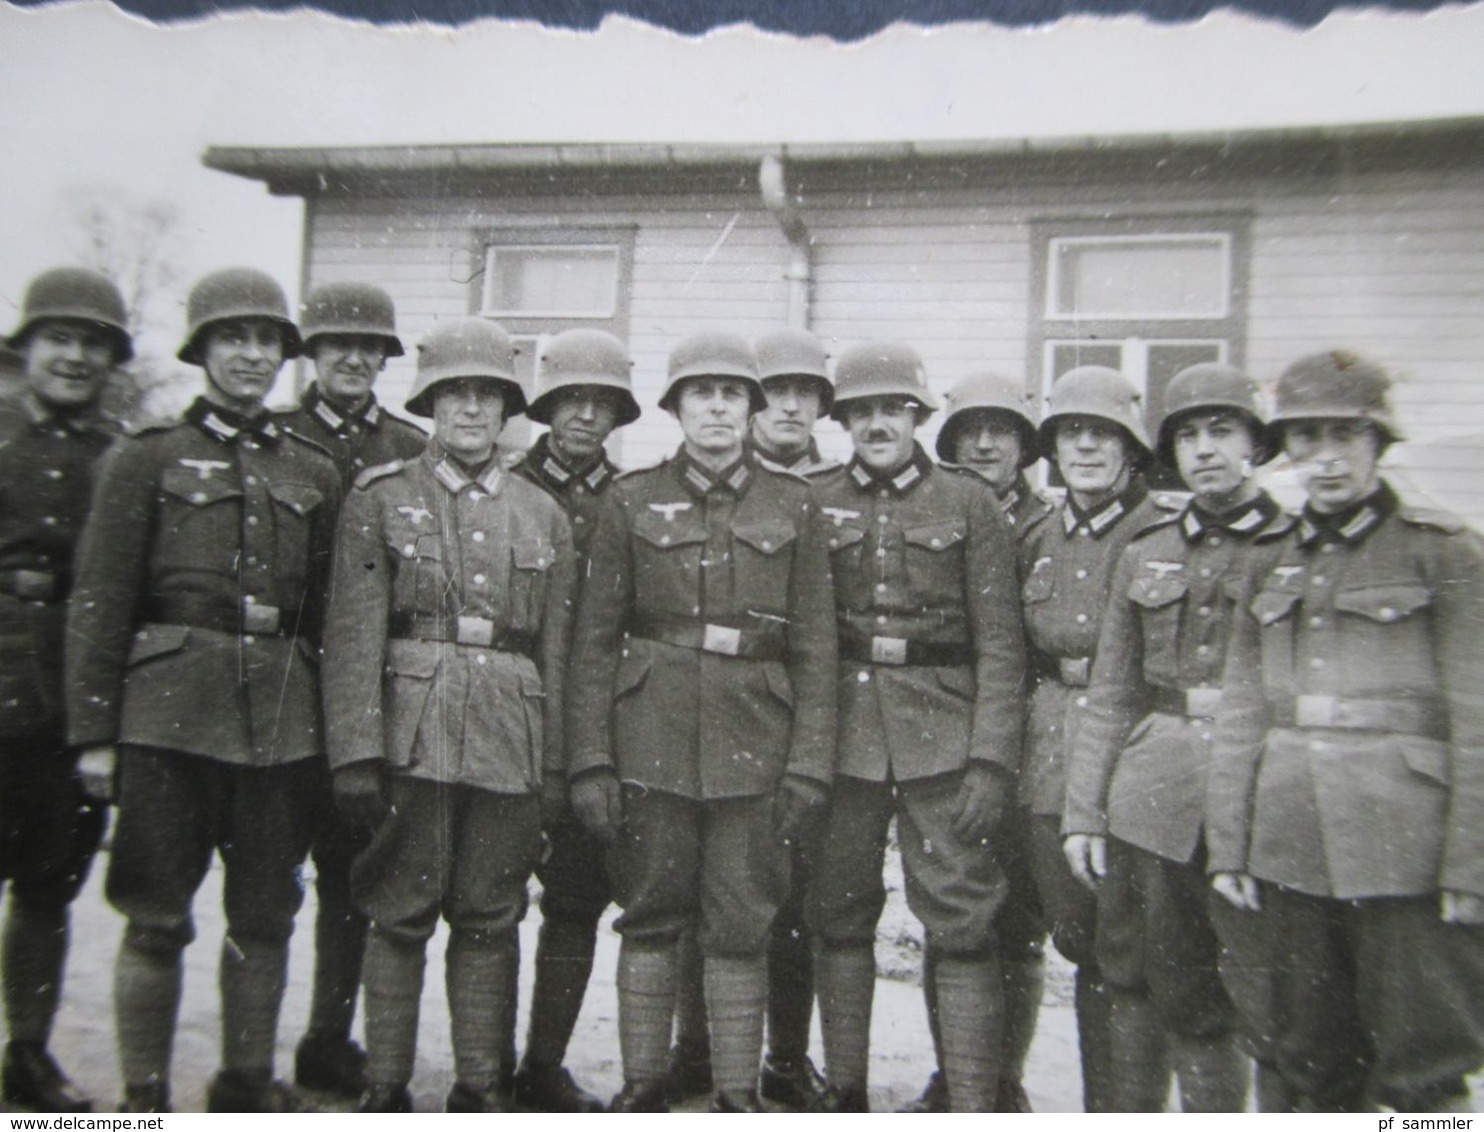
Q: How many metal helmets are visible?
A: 12